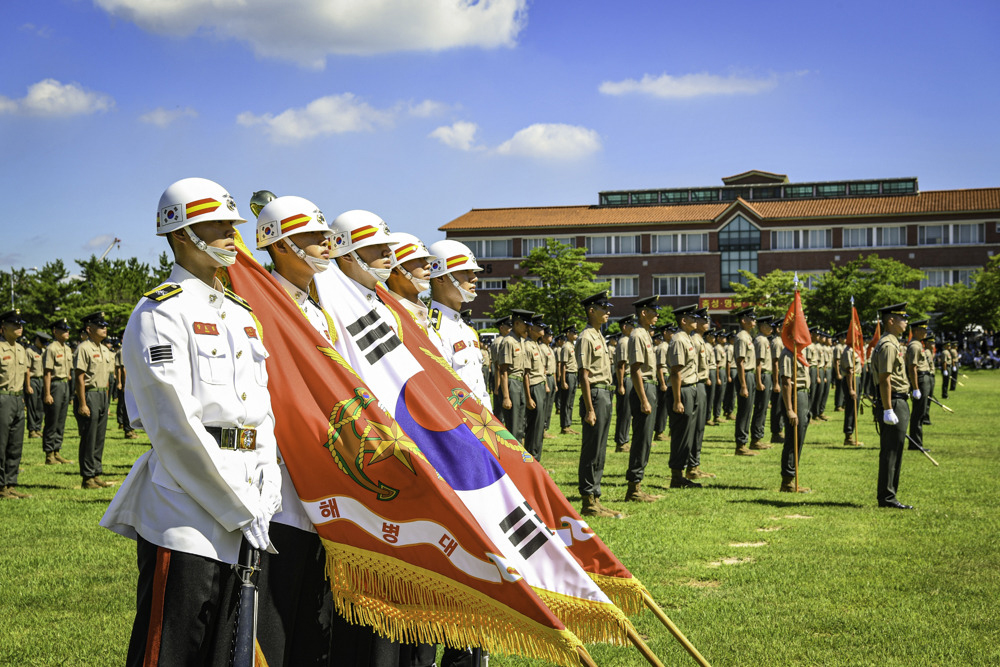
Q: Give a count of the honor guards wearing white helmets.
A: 5